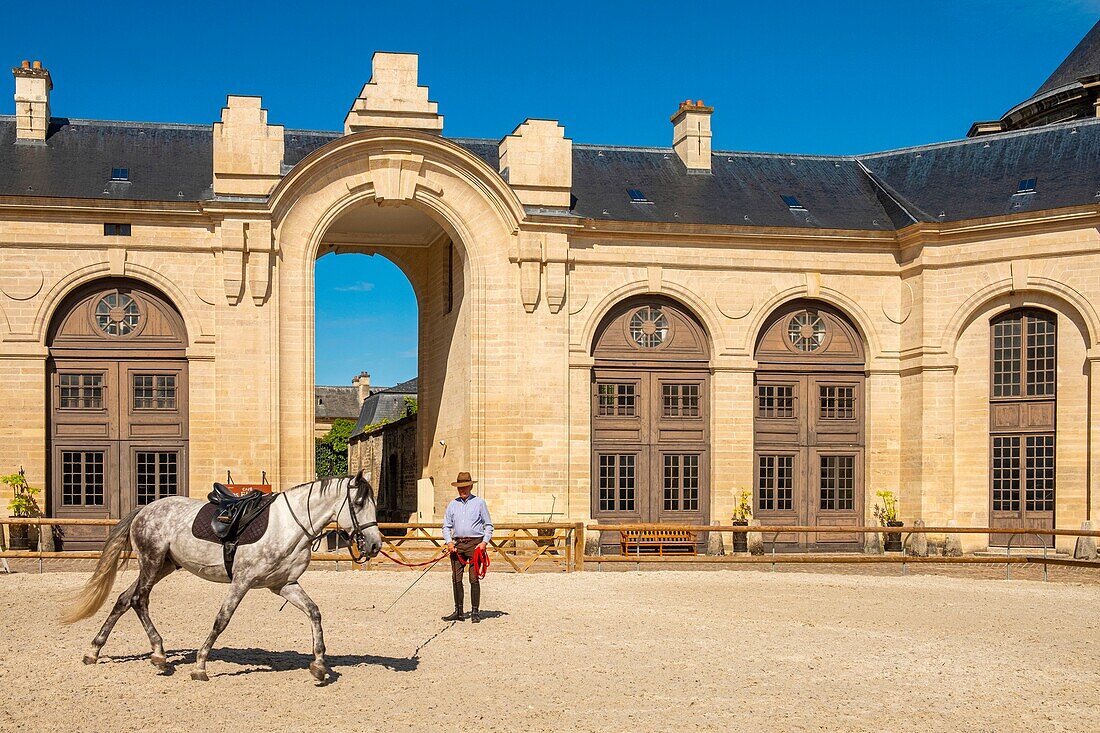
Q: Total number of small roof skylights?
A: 4